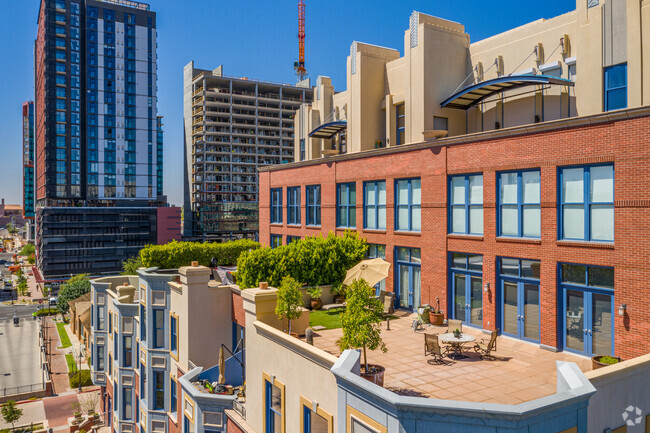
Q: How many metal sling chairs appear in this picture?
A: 3